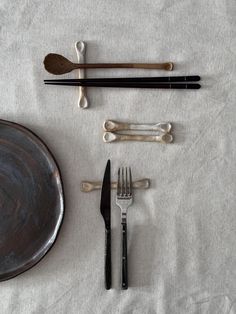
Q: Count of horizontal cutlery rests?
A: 3